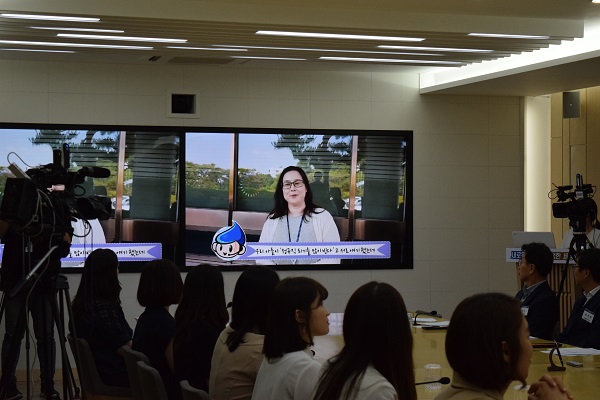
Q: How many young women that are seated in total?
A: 7